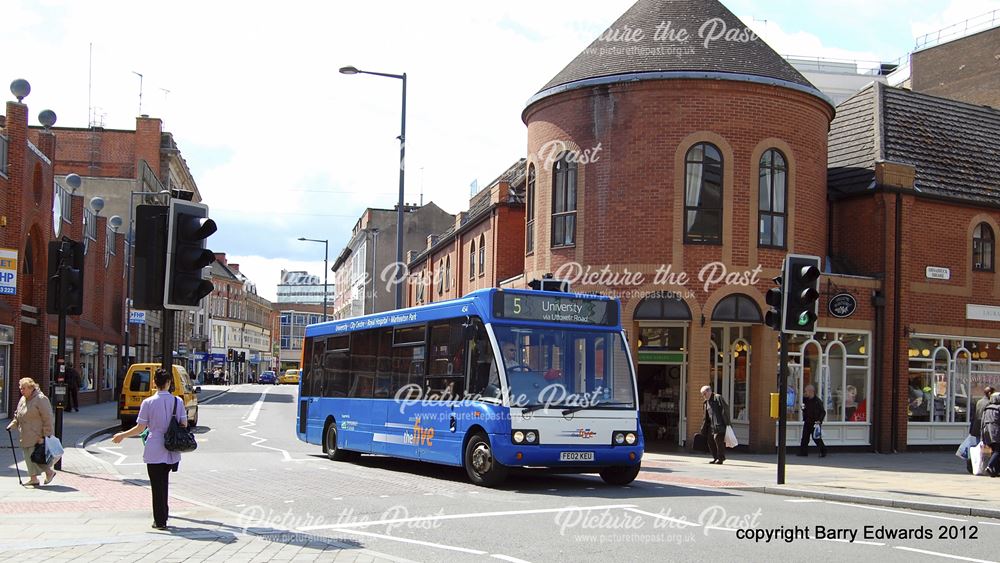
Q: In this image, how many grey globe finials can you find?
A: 5